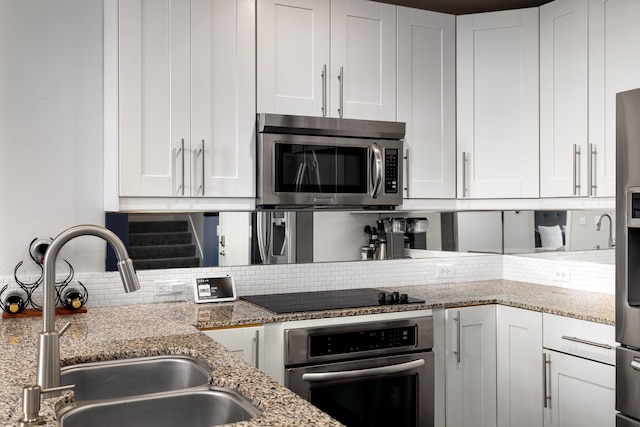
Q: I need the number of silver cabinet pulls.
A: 12